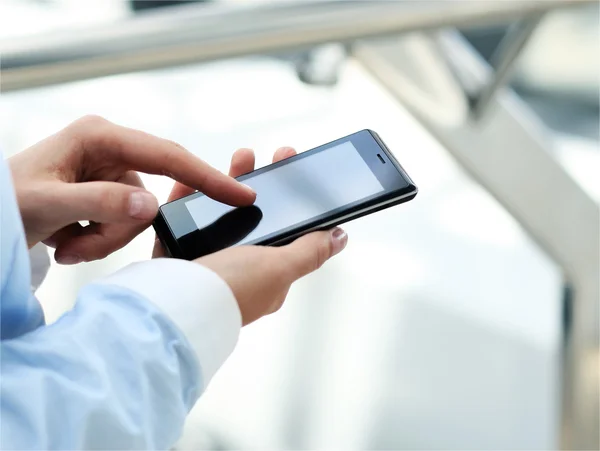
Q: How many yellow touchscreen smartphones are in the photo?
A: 0